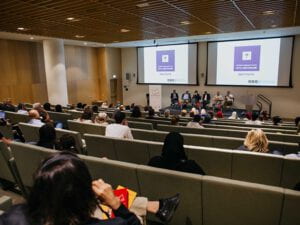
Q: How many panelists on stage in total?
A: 6